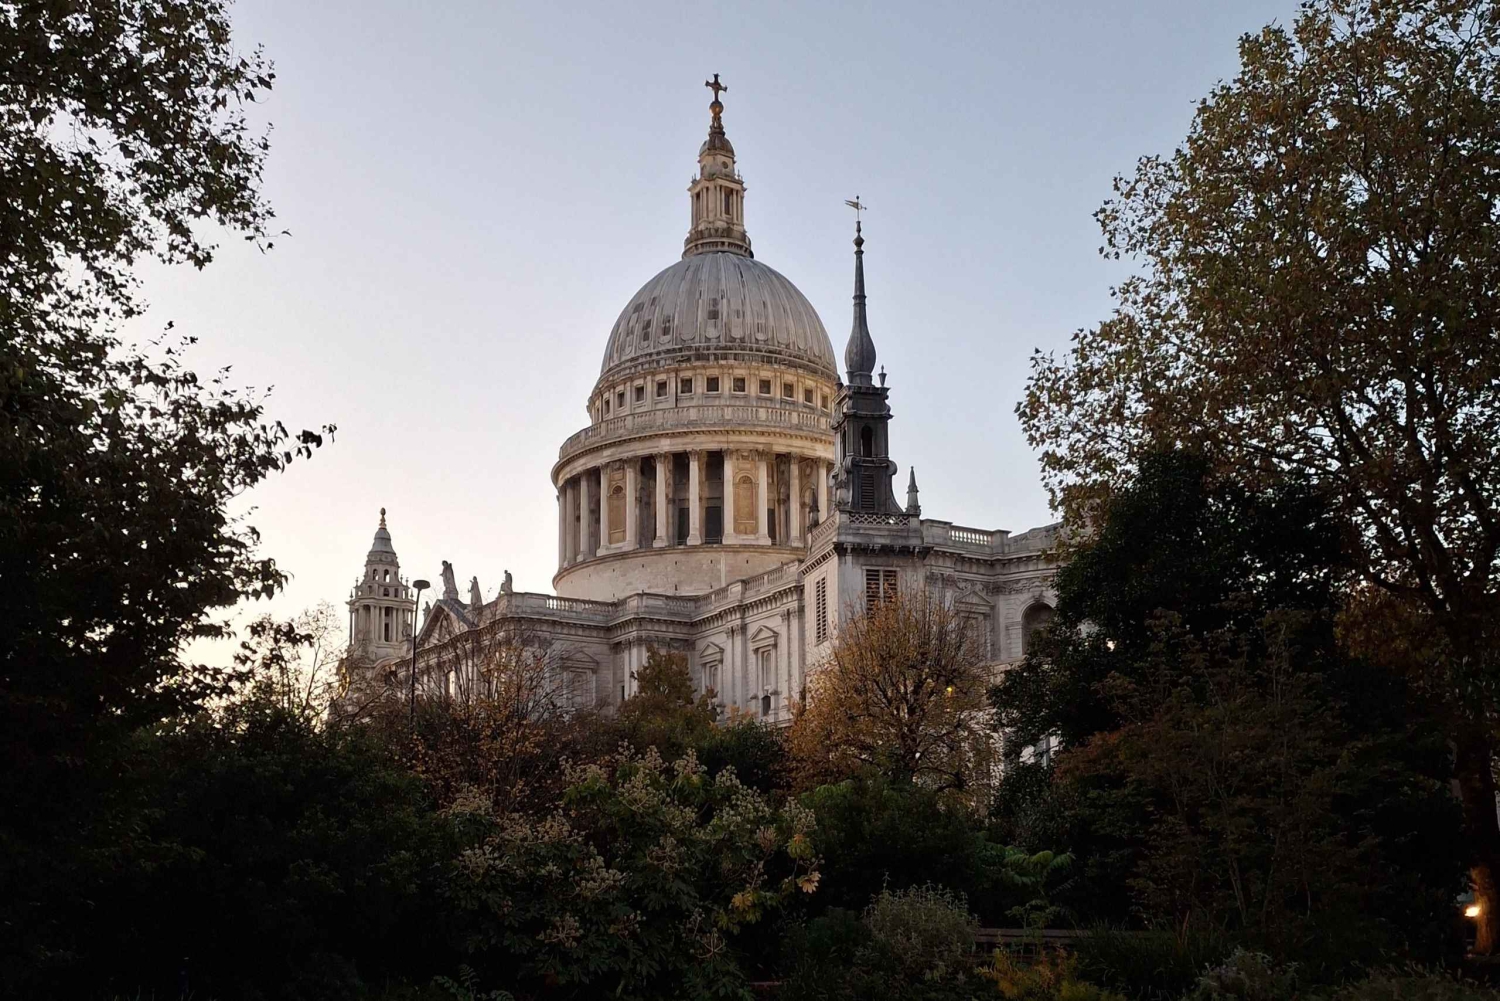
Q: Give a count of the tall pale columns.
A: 11